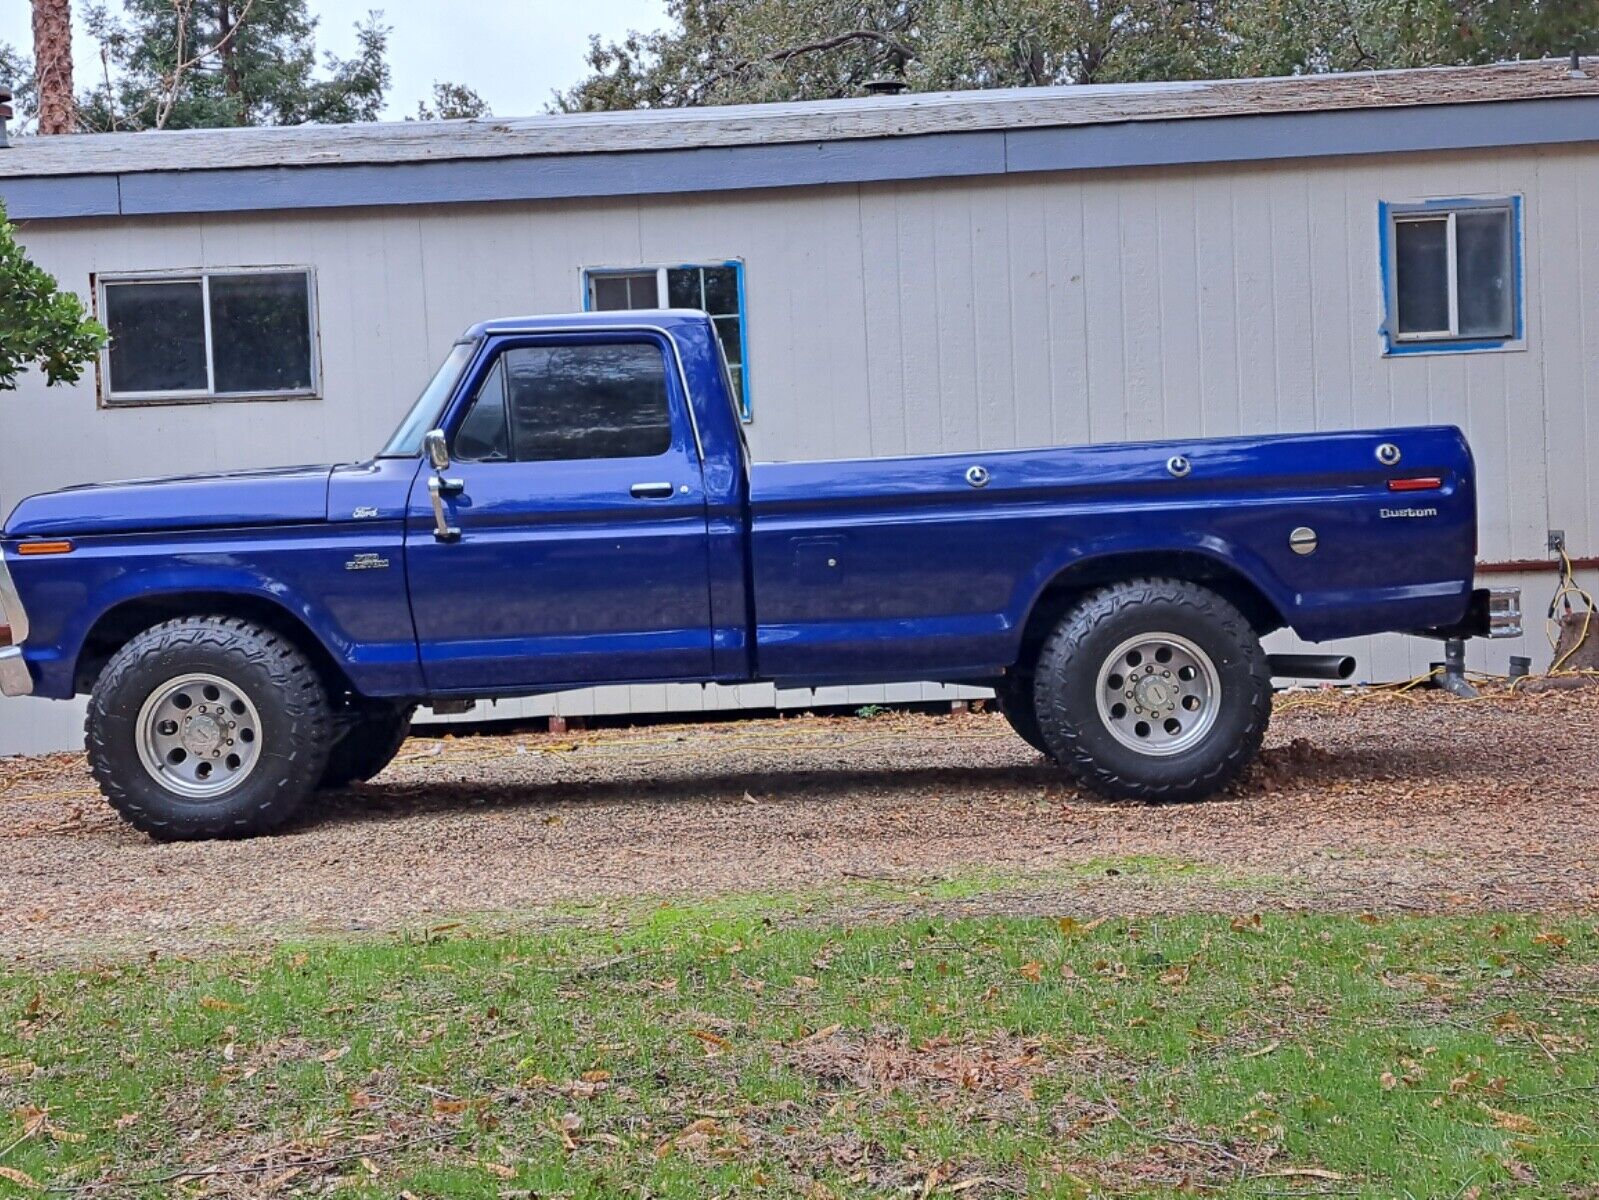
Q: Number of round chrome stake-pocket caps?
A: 3